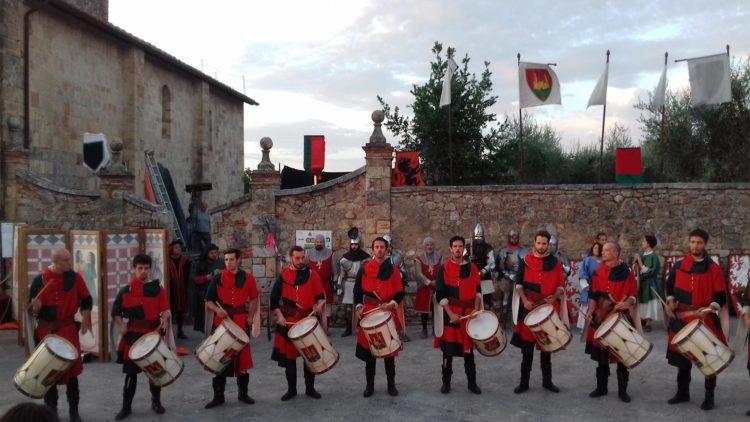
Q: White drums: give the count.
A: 9